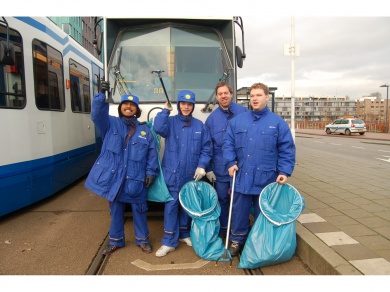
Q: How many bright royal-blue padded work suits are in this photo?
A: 4